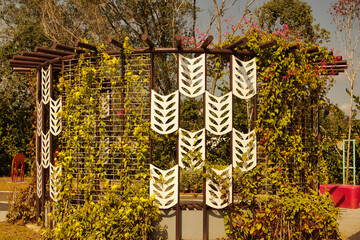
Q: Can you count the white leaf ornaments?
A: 14